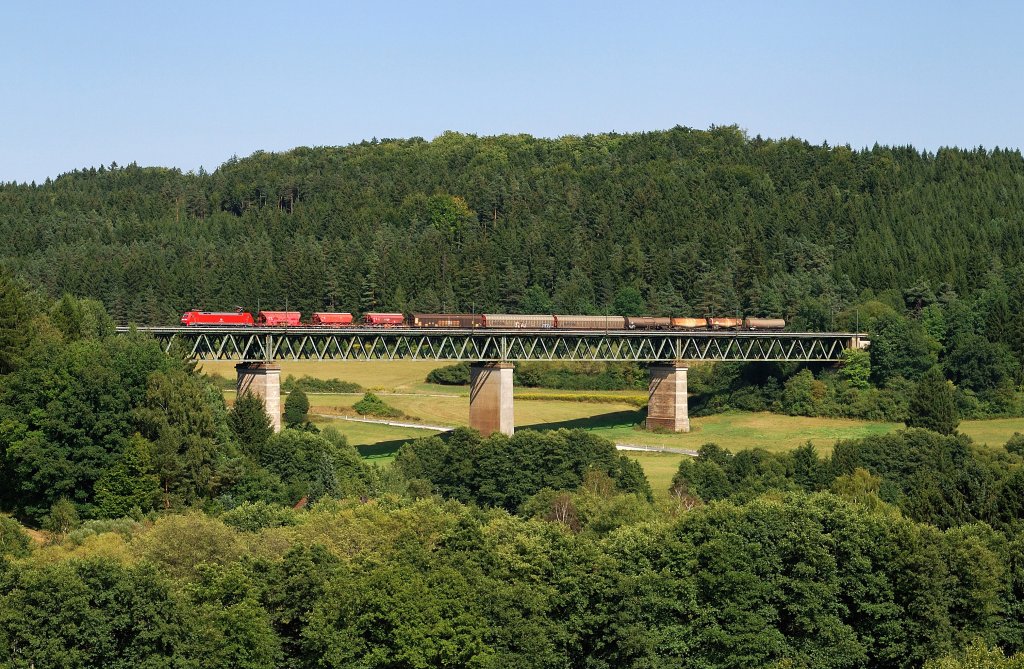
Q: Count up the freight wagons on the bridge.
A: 10